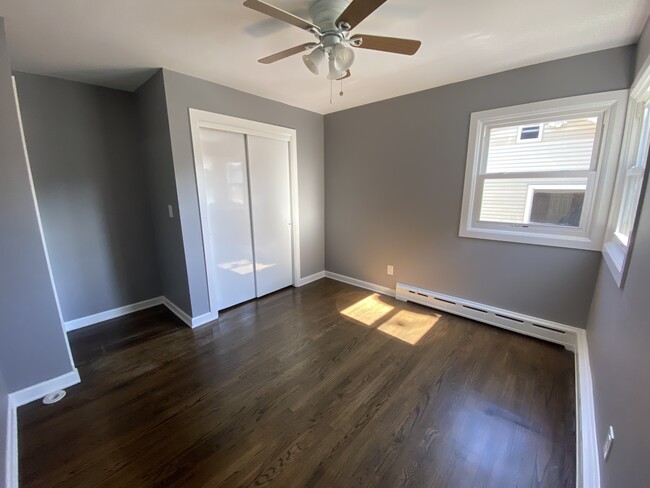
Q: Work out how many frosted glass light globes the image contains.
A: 3